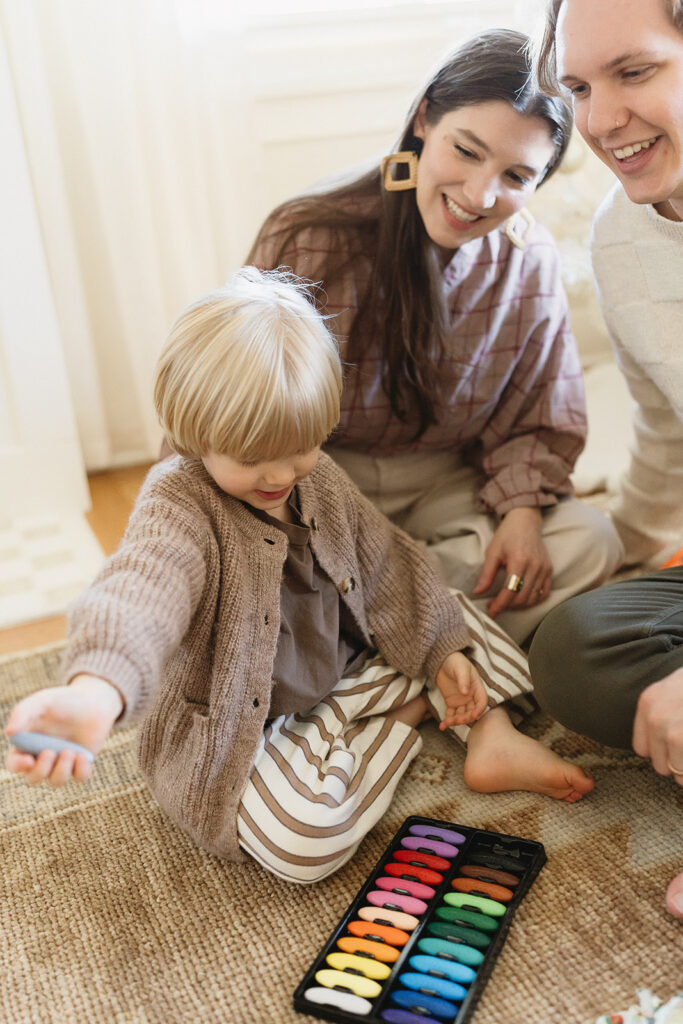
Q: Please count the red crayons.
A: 2